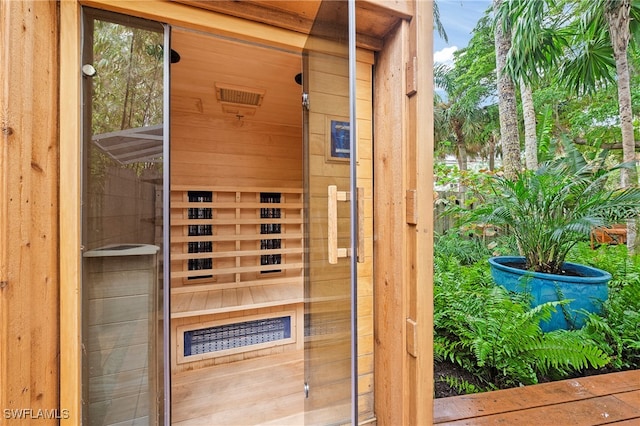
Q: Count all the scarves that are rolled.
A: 0